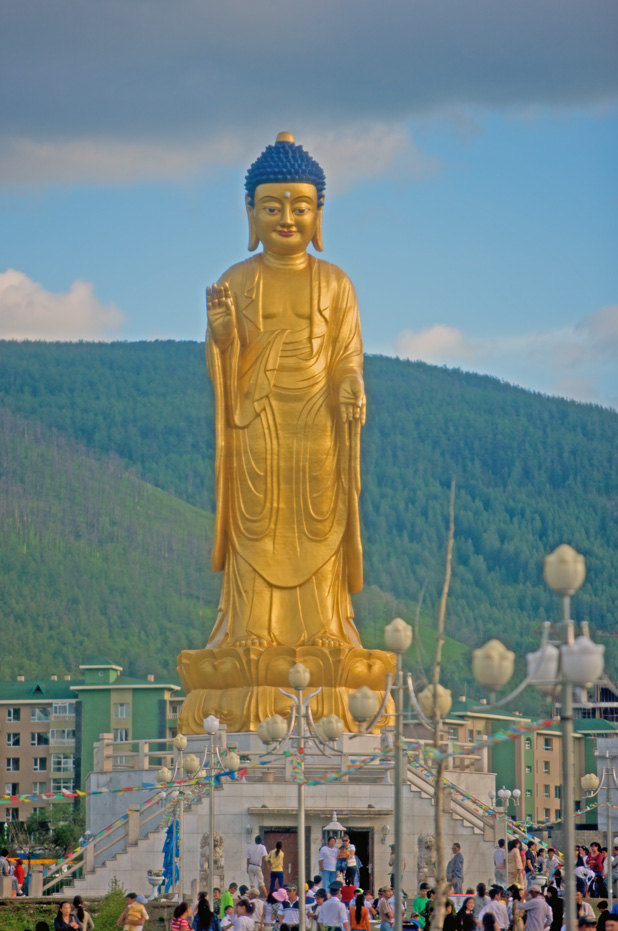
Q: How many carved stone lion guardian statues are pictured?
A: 2